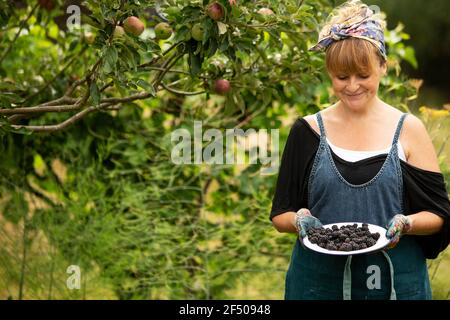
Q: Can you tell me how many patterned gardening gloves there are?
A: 2